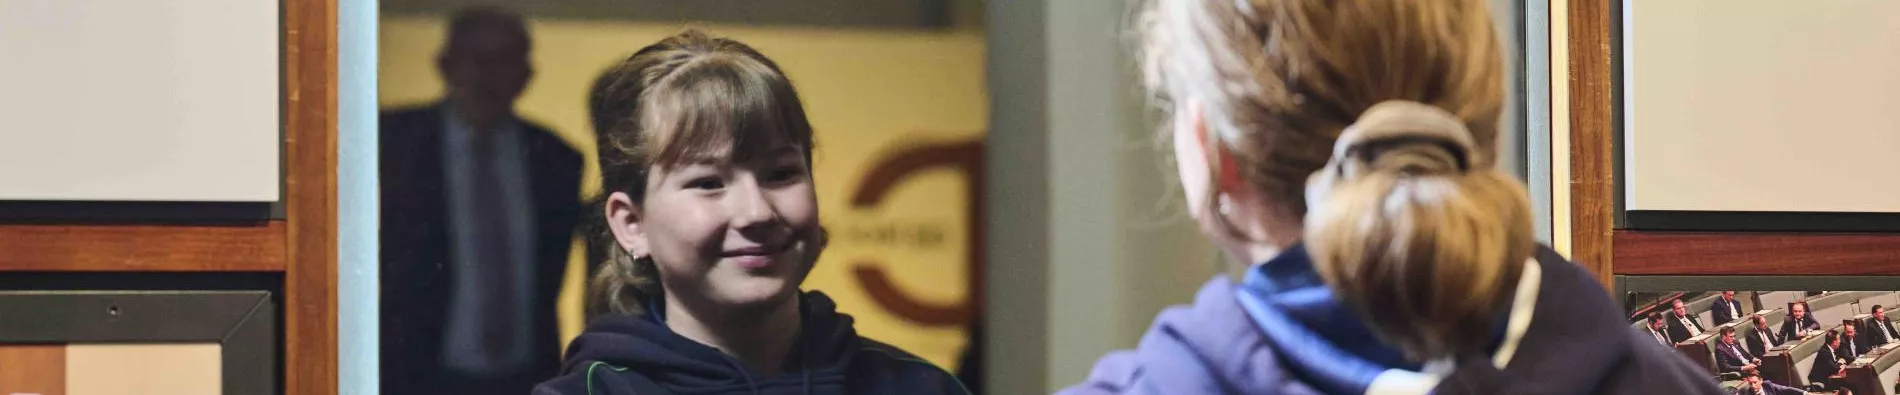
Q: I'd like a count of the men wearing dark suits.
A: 11